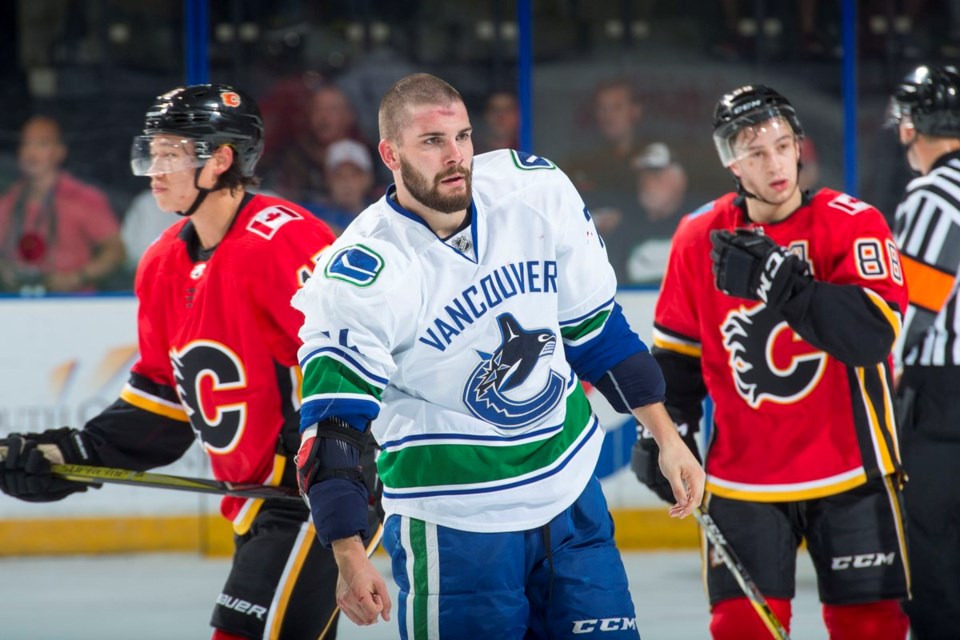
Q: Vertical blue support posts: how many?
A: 3